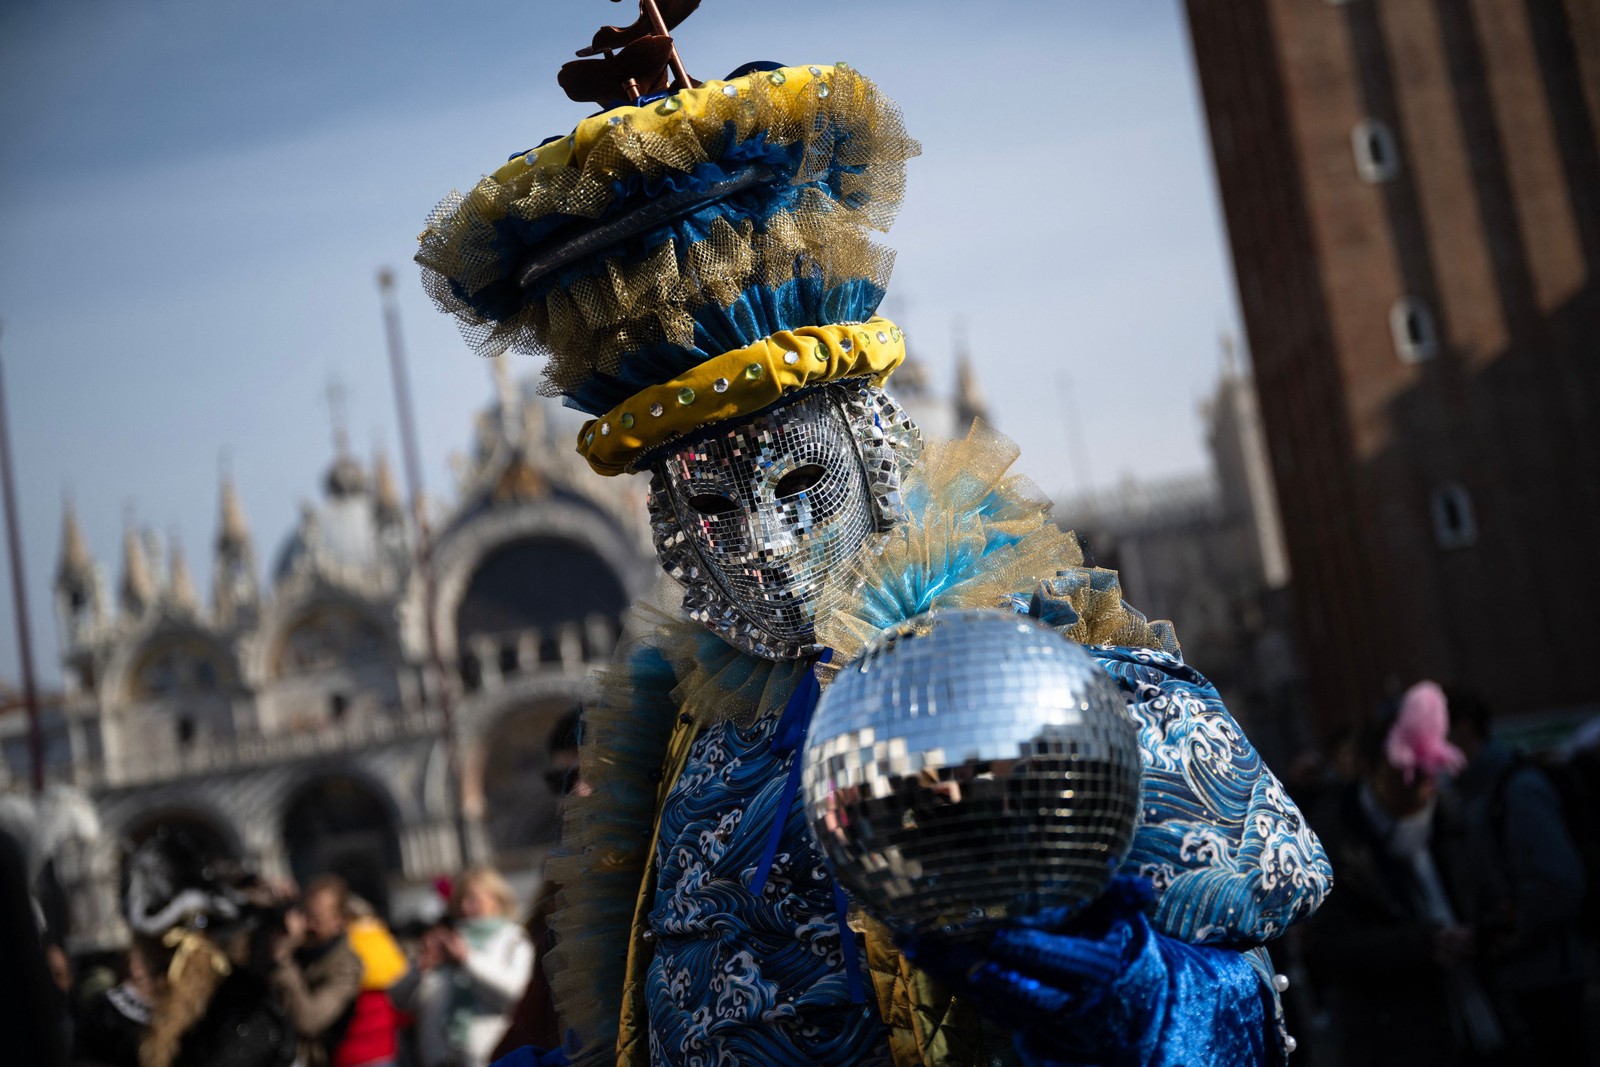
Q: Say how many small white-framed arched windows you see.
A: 3